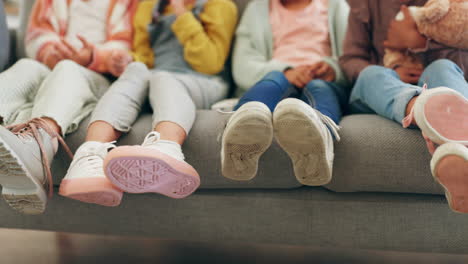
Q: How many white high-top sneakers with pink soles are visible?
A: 2